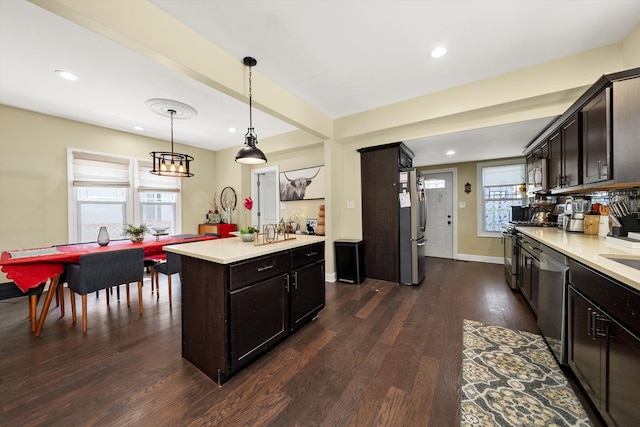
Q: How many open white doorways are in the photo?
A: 1